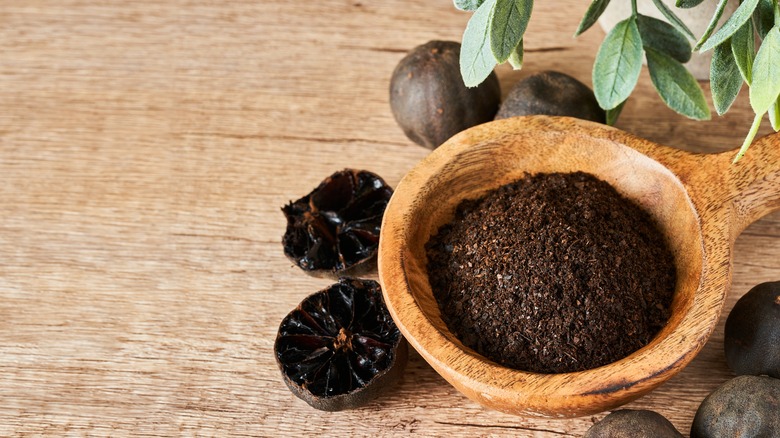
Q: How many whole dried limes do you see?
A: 5